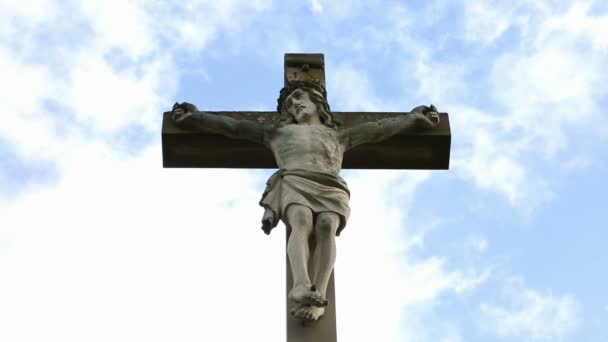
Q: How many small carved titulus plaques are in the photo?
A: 1